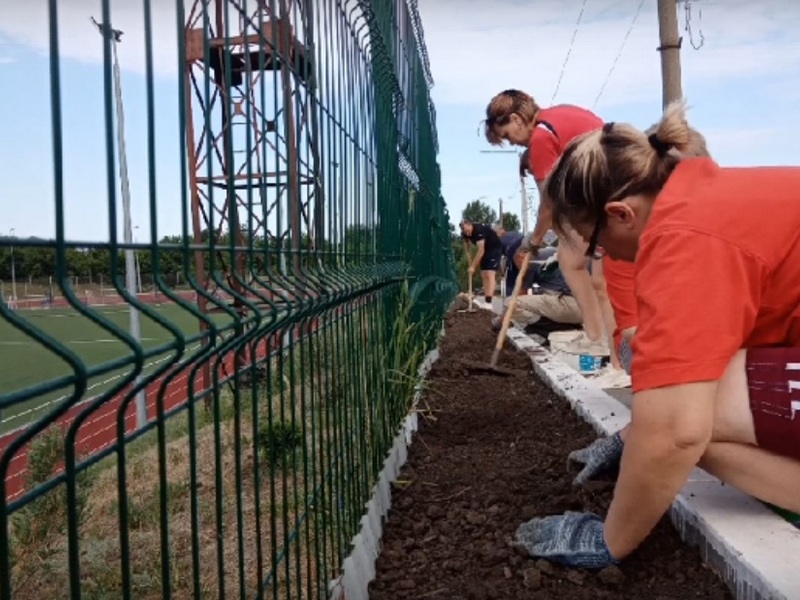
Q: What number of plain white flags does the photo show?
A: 0